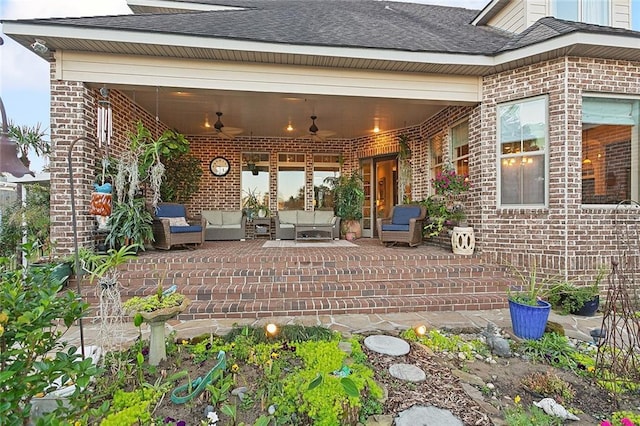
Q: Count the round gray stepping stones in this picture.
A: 3